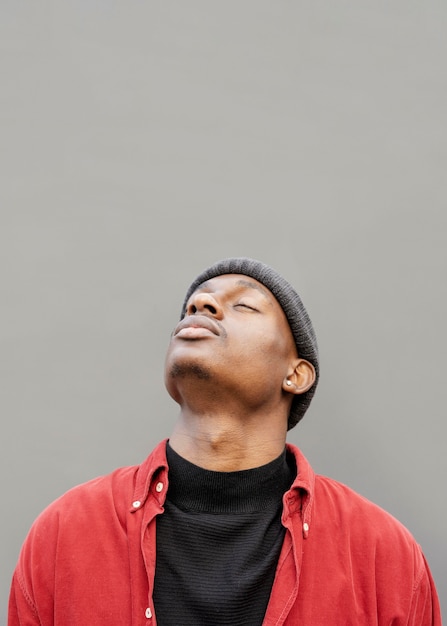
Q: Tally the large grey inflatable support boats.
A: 0